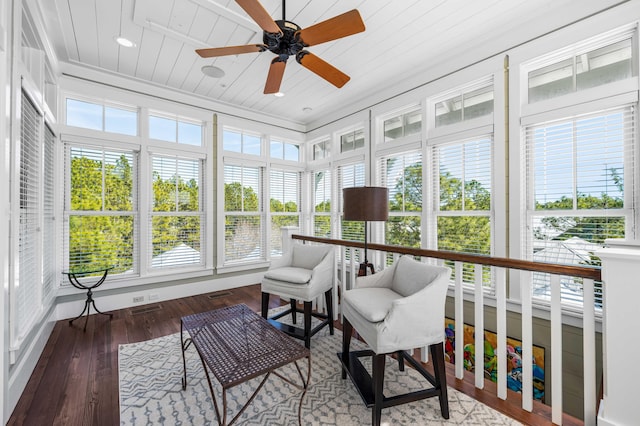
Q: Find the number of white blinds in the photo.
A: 11